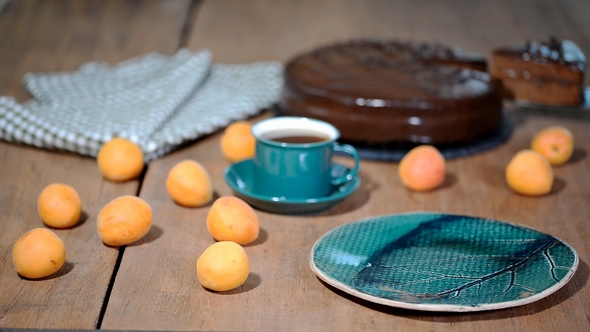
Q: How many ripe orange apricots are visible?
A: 11